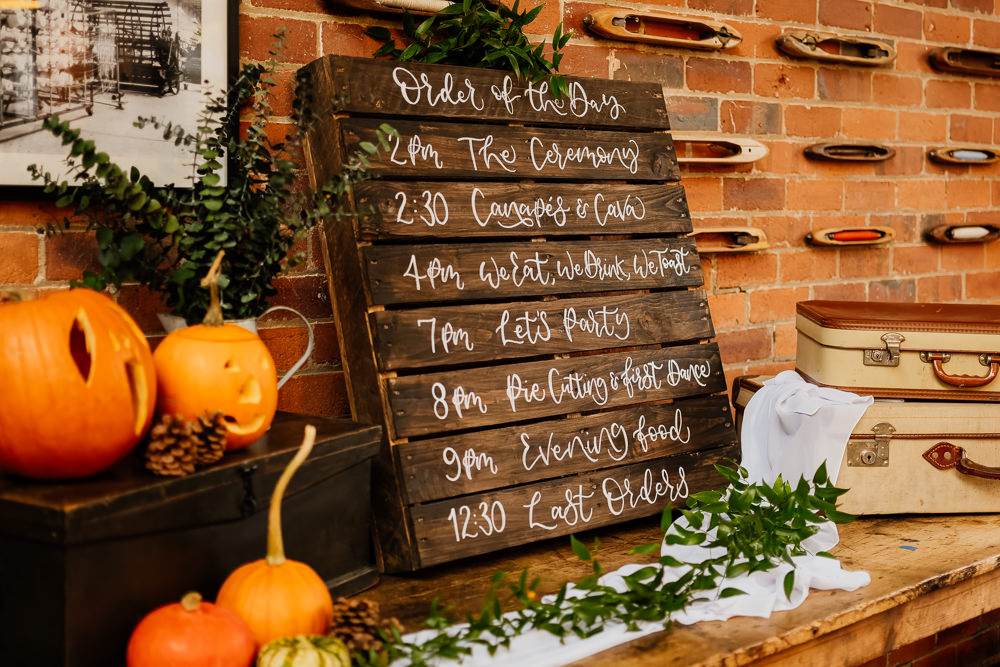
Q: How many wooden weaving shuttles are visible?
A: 10